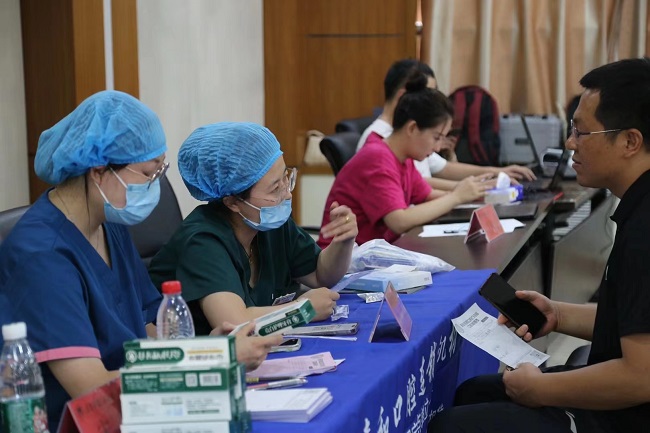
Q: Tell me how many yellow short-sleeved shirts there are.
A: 0